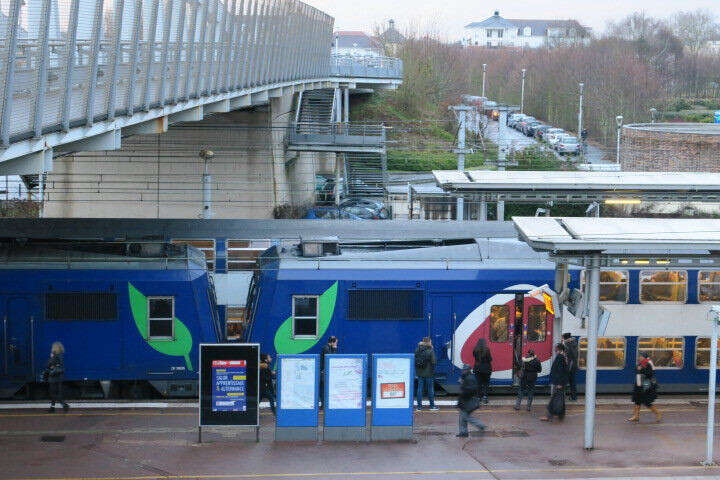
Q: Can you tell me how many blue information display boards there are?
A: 3